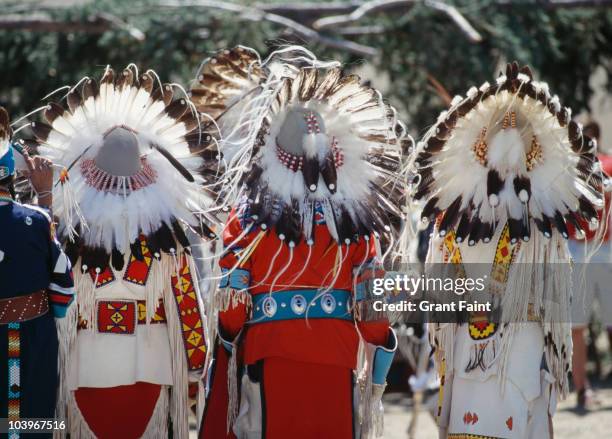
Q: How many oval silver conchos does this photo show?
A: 3